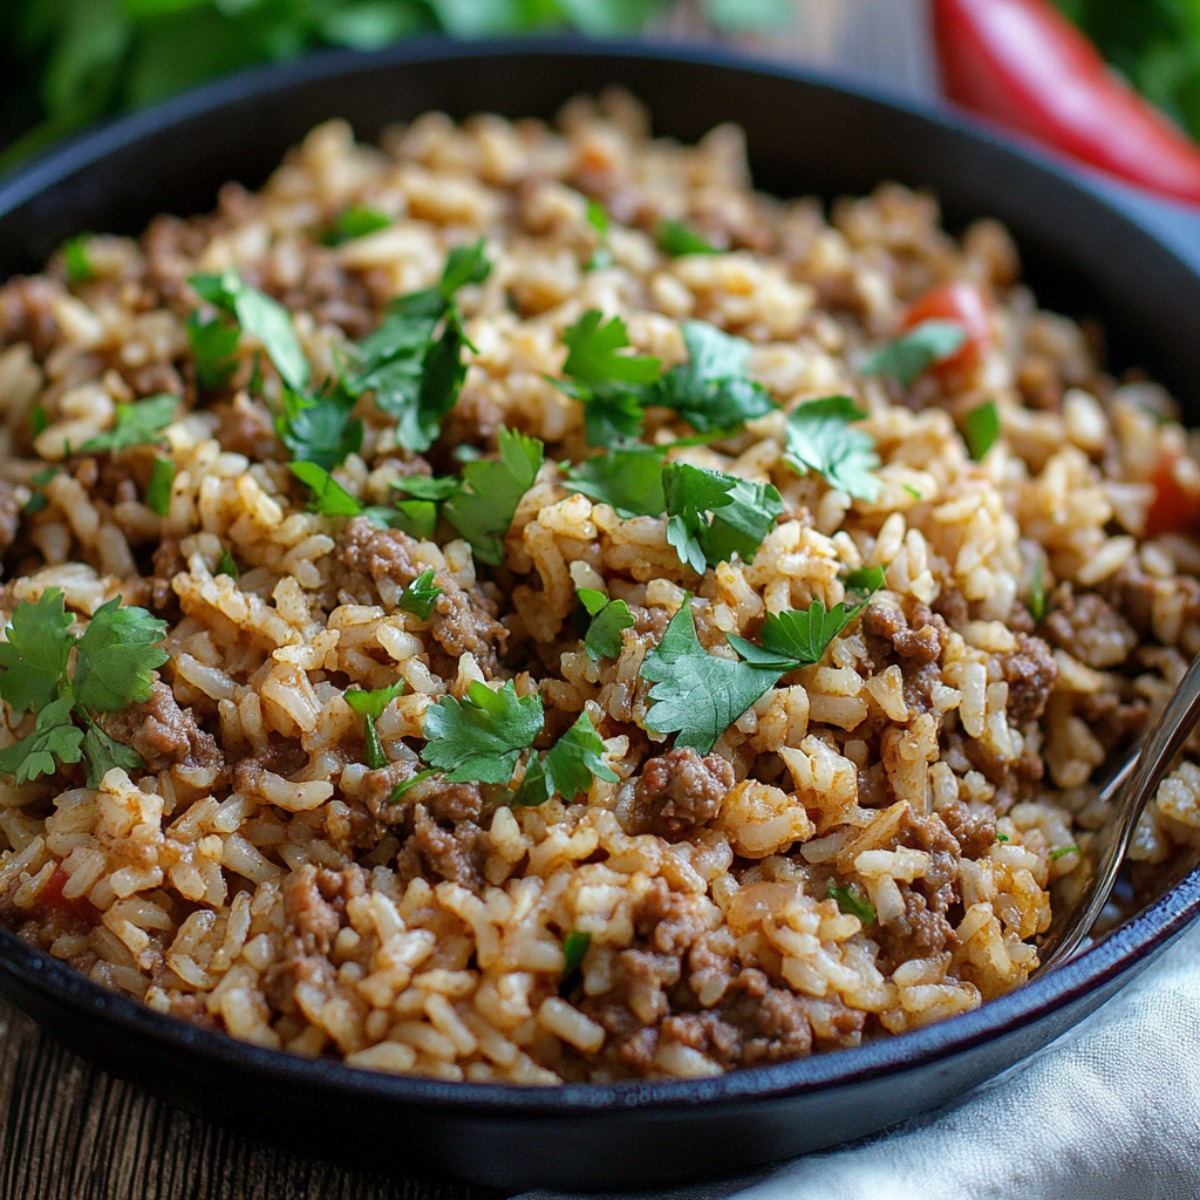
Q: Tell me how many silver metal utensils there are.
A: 1